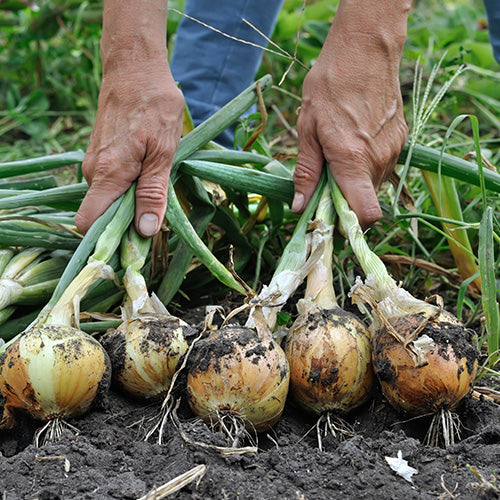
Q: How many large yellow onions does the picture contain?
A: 5